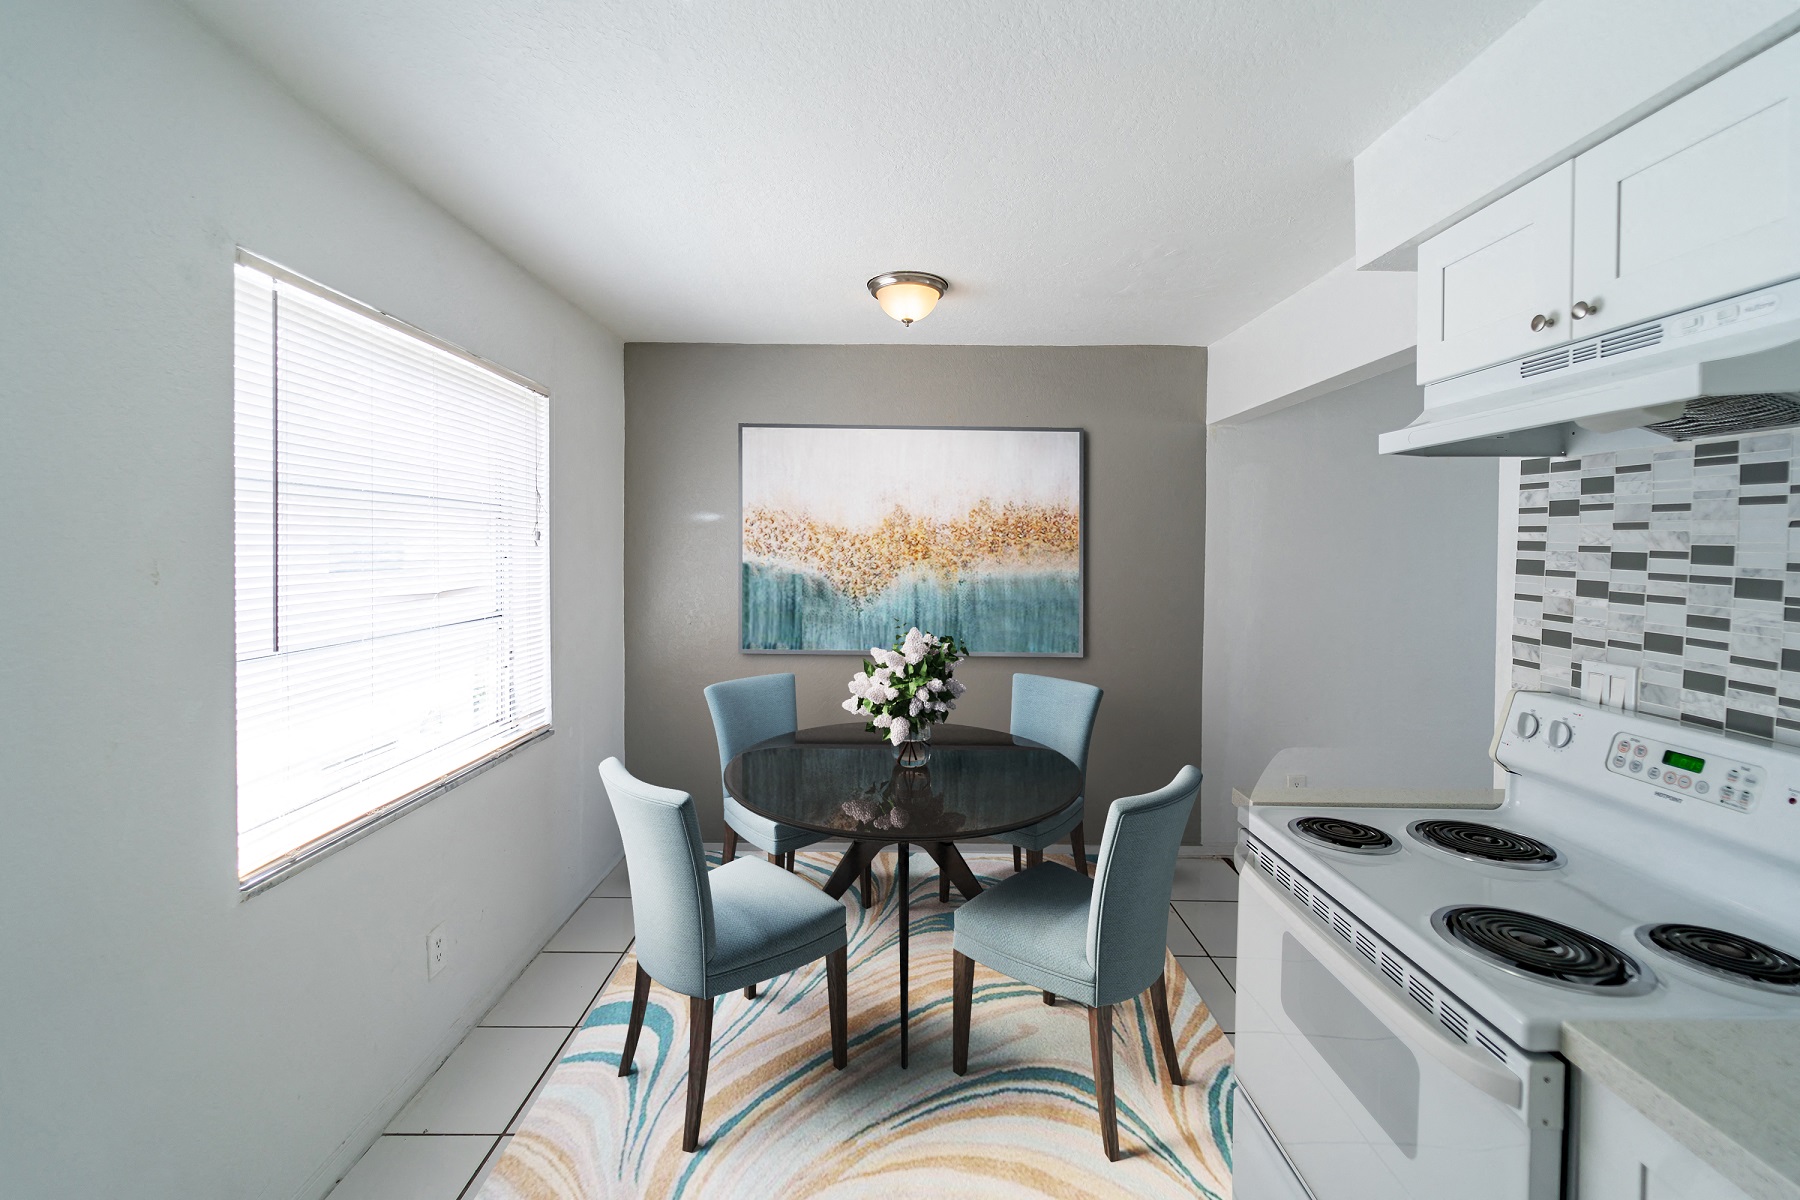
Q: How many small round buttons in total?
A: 12